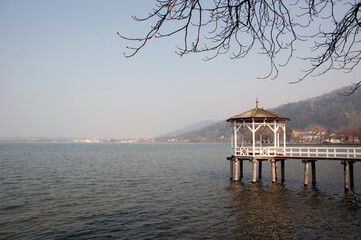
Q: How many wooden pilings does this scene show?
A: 12